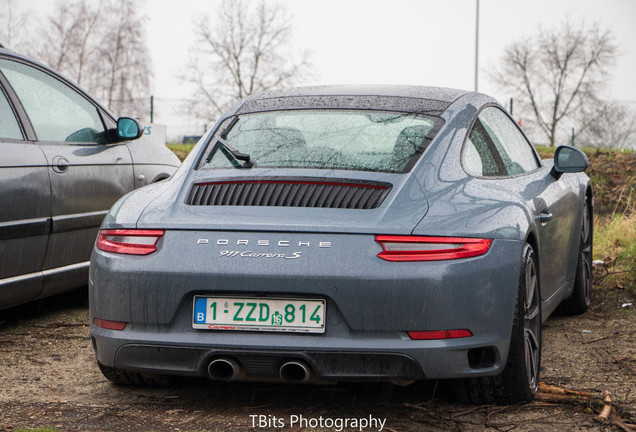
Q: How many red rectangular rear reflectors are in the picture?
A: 2